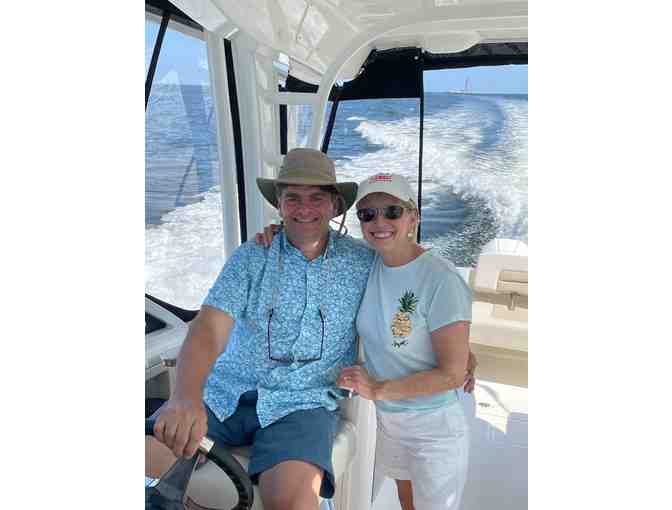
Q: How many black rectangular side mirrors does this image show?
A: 0